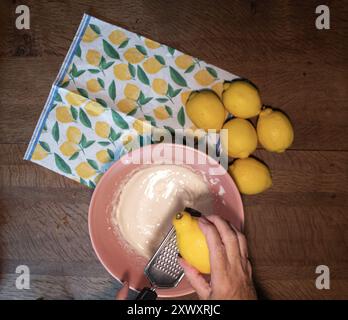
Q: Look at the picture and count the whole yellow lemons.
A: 6